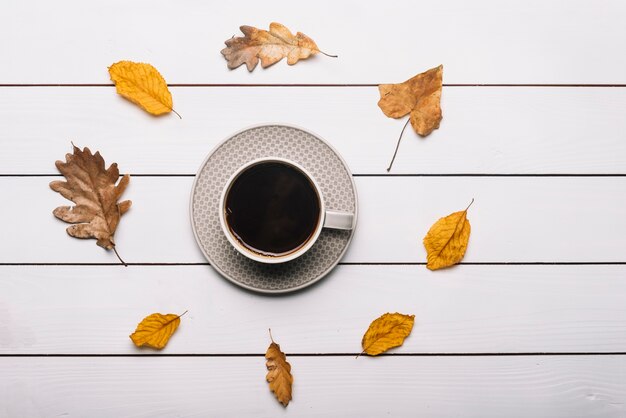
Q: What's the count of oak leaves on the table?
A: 3